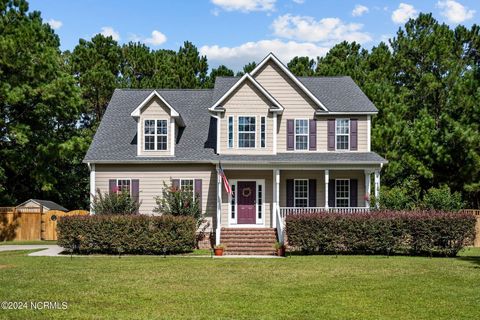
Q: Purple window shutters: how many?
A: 12